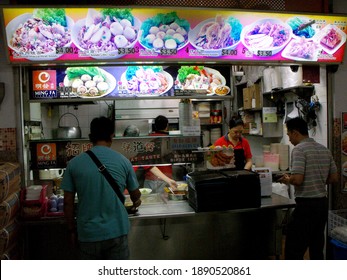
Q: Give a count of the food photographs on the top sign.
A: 8